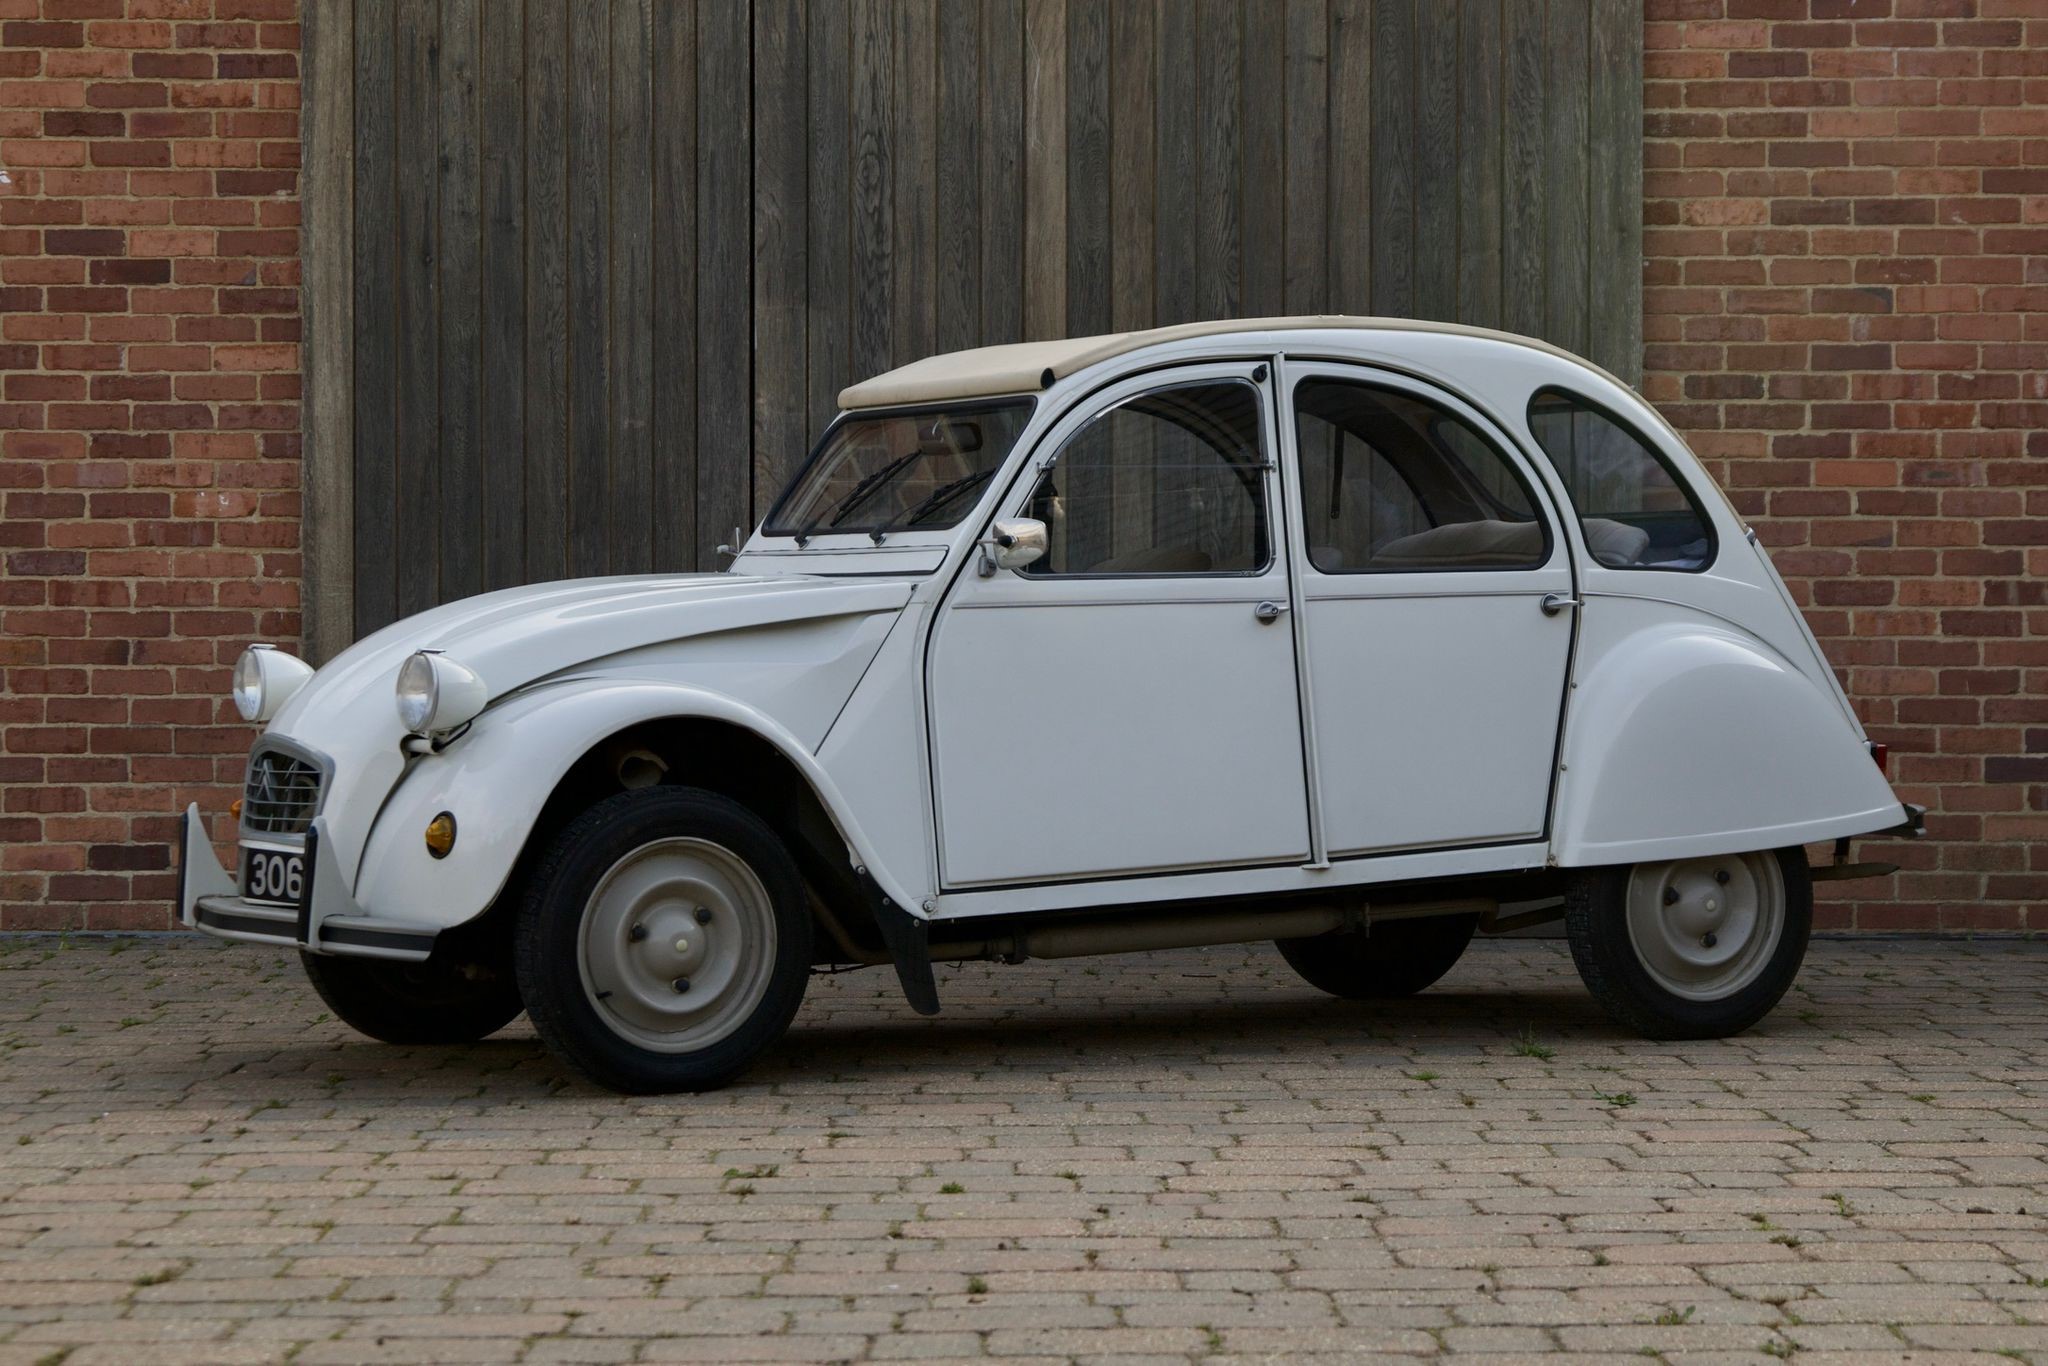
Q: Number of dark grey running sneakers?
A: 0